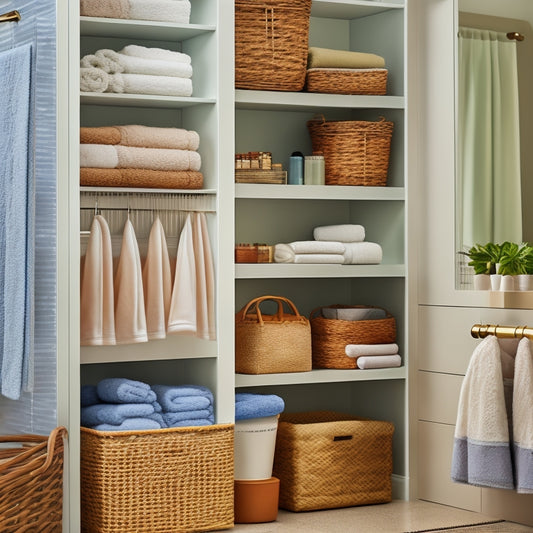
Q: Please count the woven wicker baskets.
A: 8